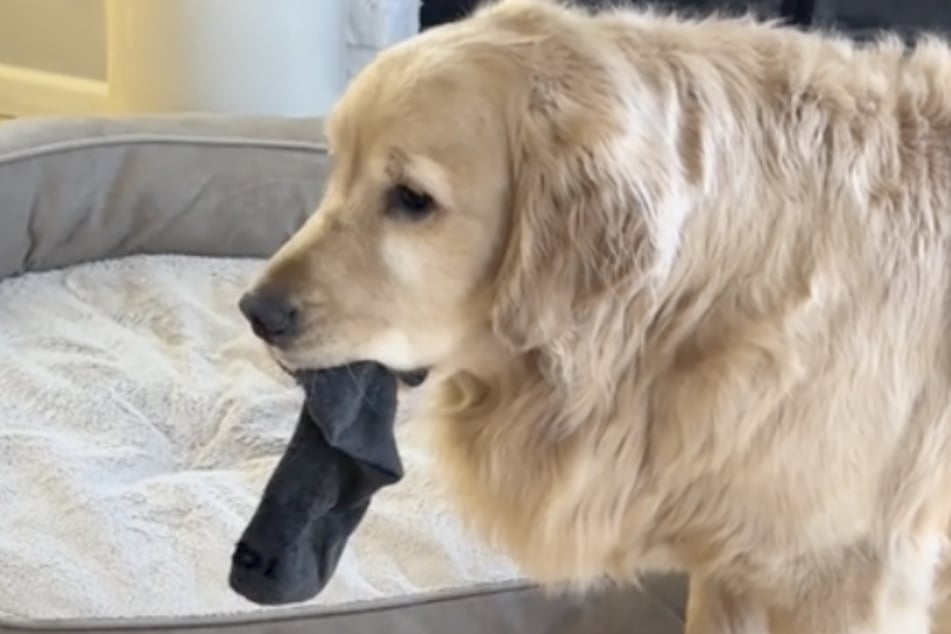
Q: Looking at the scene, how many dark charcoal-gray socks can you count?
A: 1